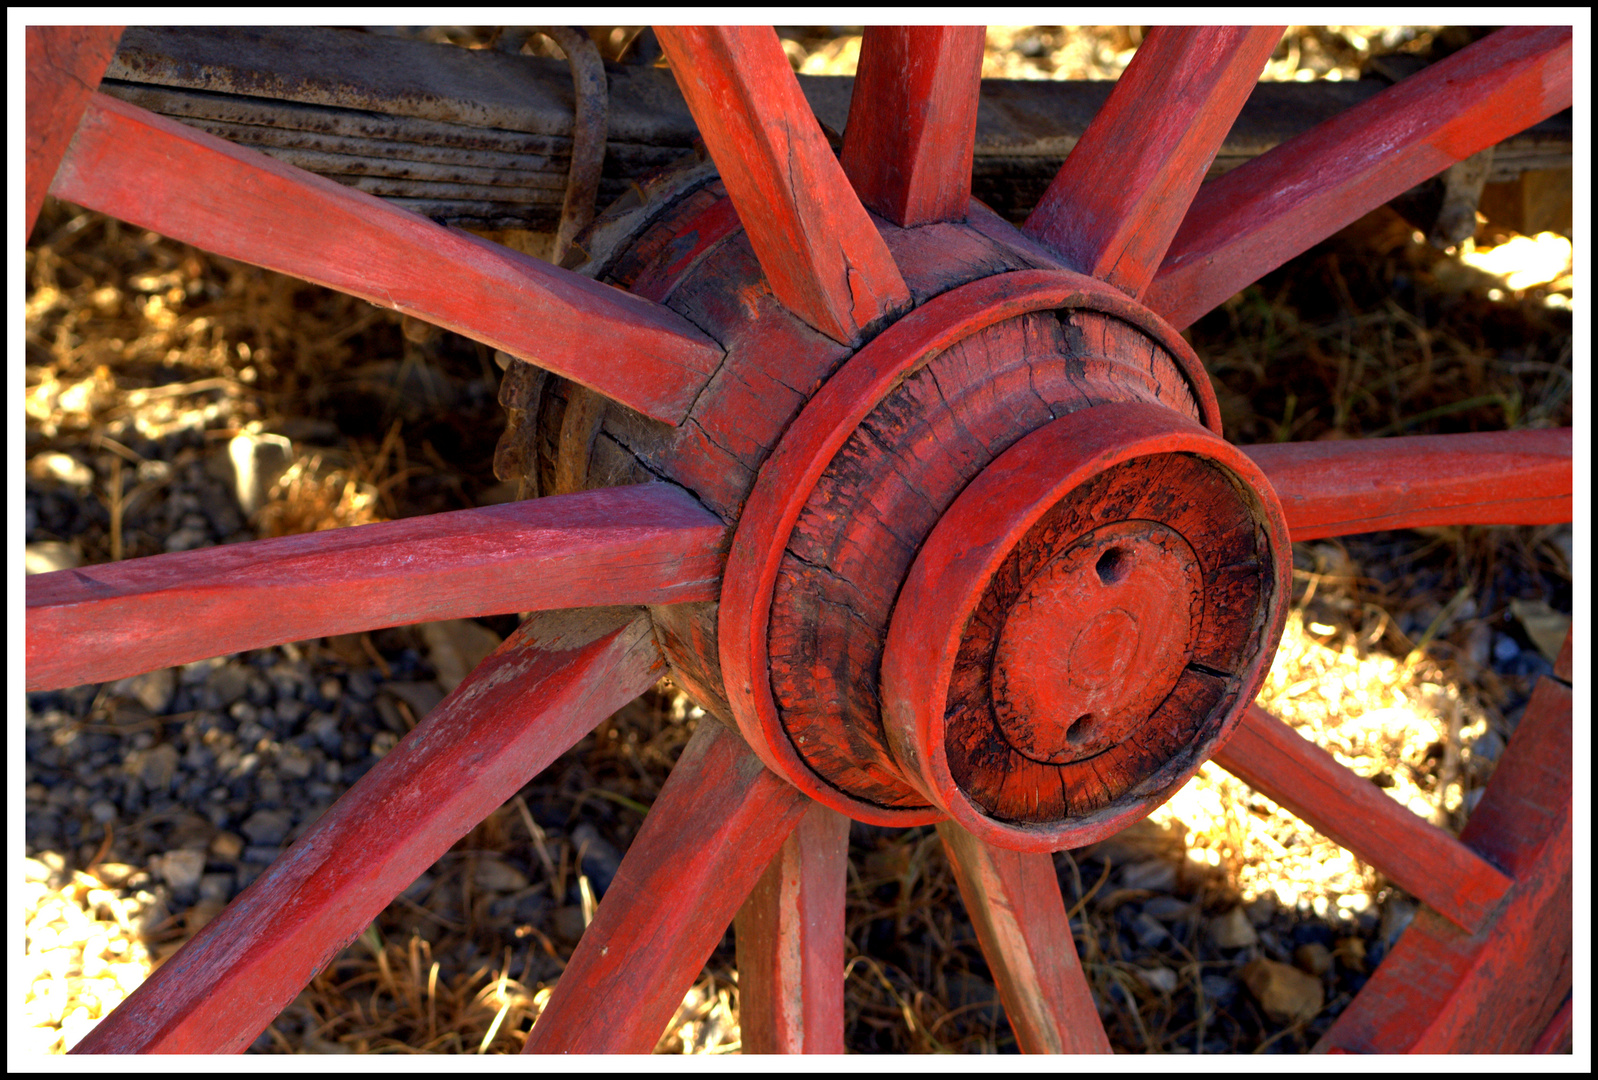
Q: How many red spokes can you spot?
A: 12